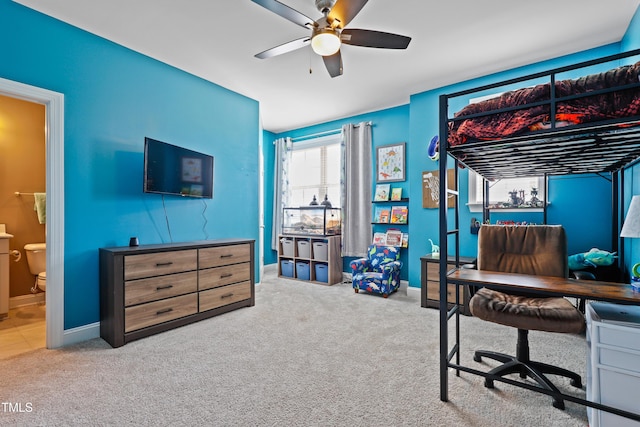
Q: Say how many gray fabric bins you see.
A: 3